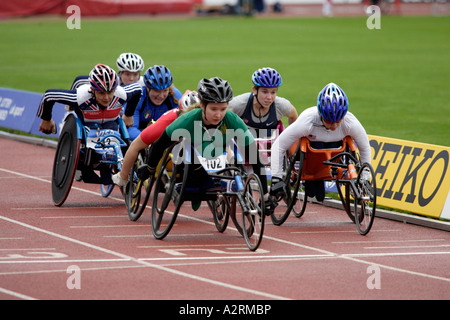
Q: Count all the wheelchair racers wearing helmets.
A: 7